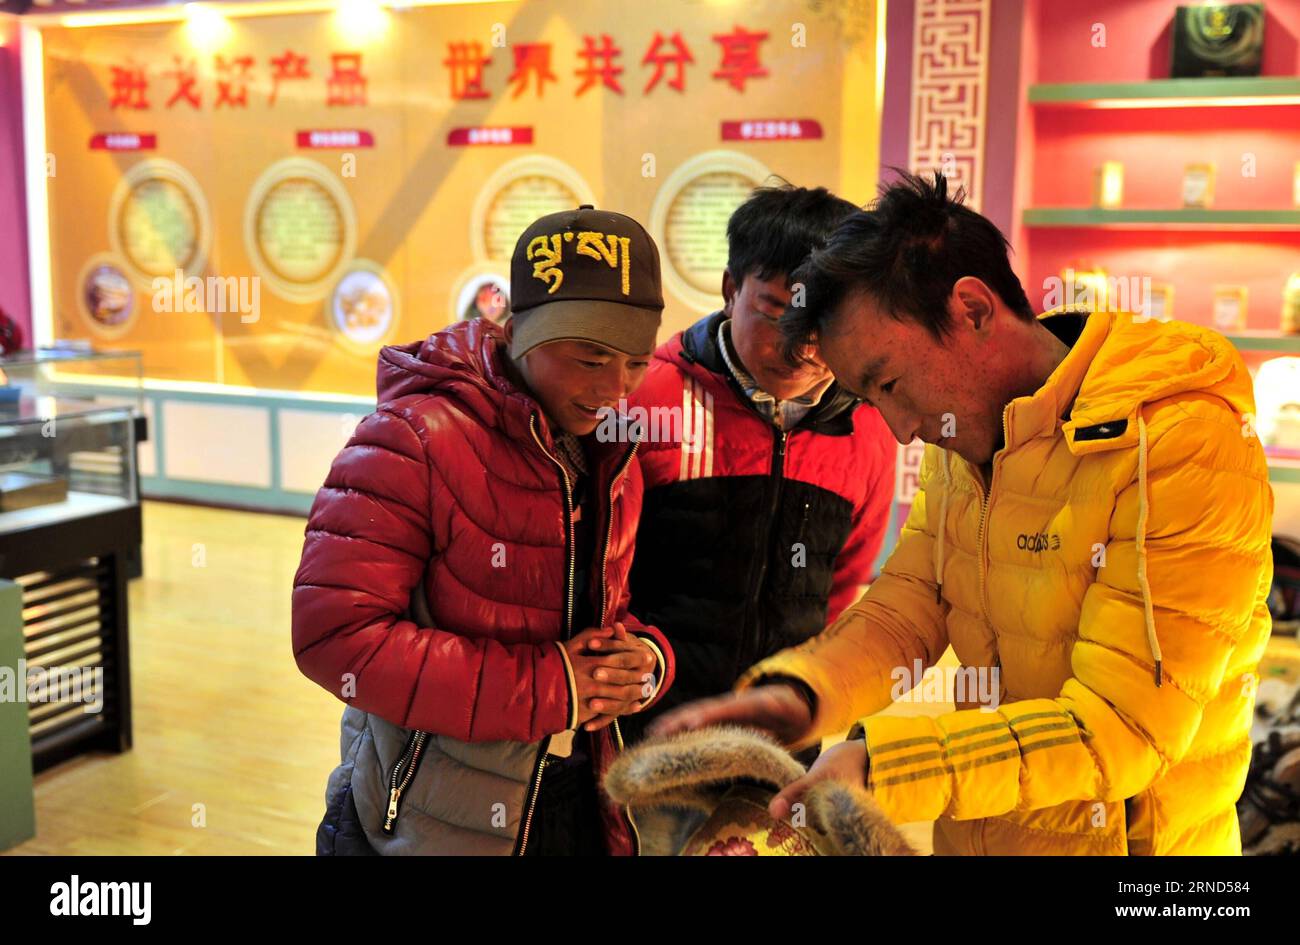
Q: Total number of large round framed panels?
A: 4